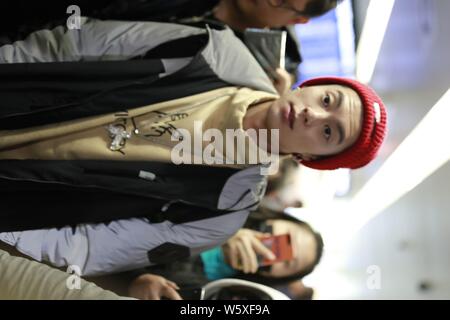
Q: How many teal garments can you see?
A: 1